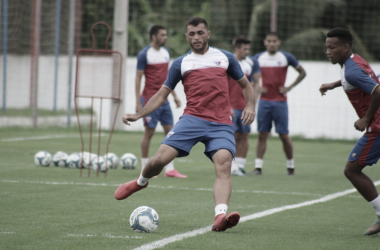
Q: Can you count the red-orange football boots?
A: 2